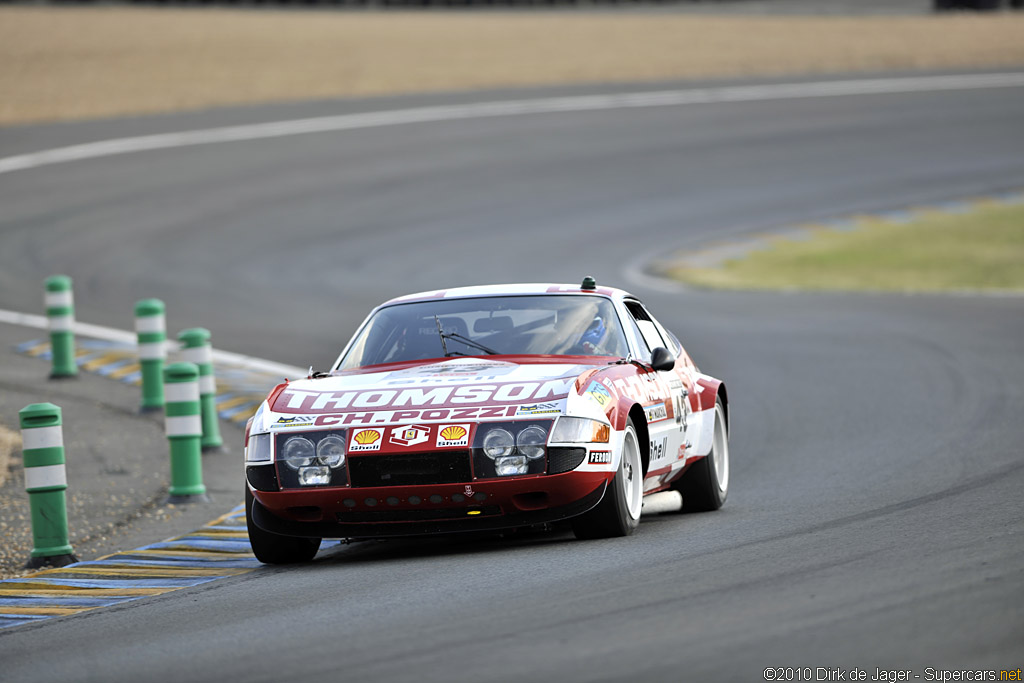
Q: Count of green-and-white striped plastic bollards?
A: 5